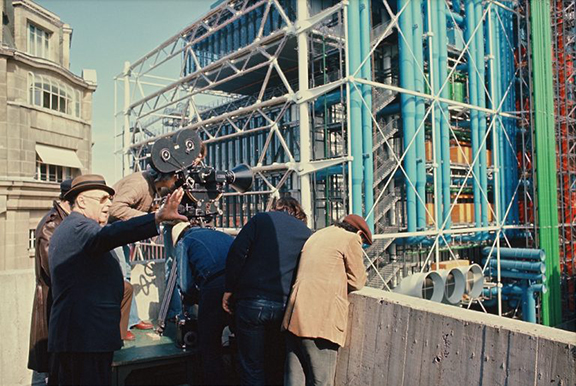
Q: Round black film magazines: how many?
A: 2